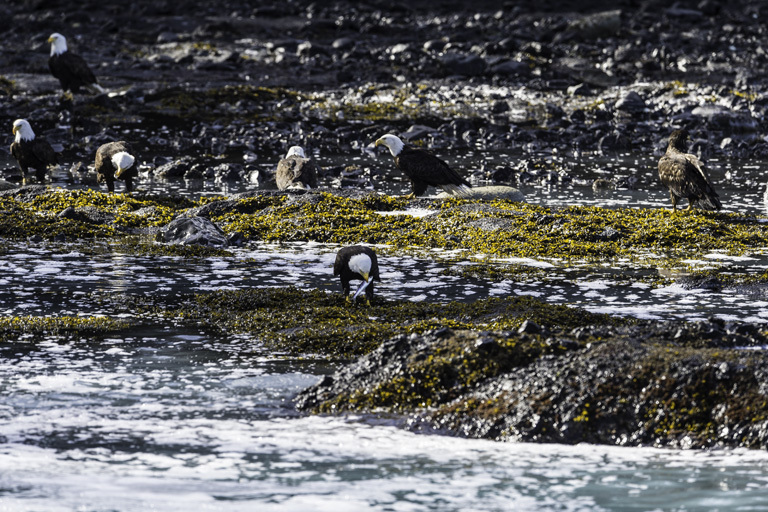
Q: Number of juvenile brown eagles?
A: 1